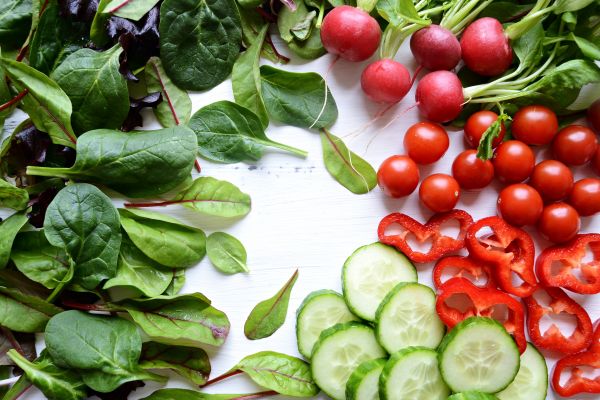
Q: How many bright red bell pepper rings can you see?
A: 7